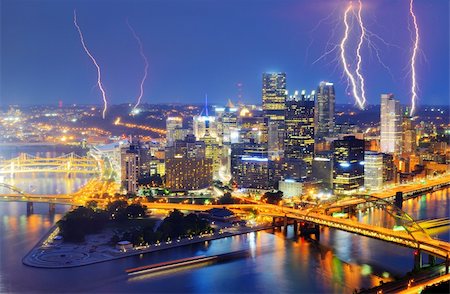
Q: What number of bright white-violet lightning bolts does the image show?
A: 5